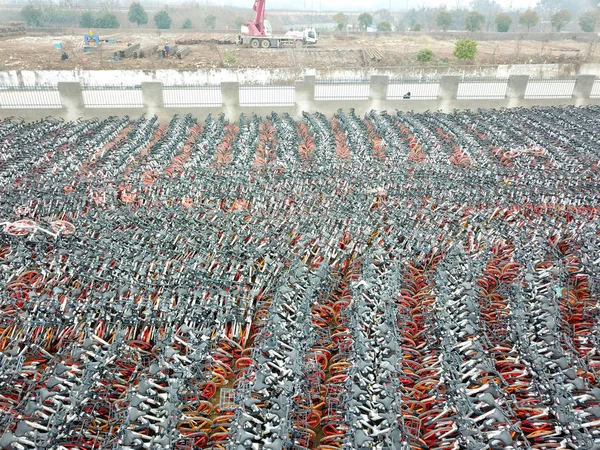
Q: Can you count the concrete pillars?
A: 8